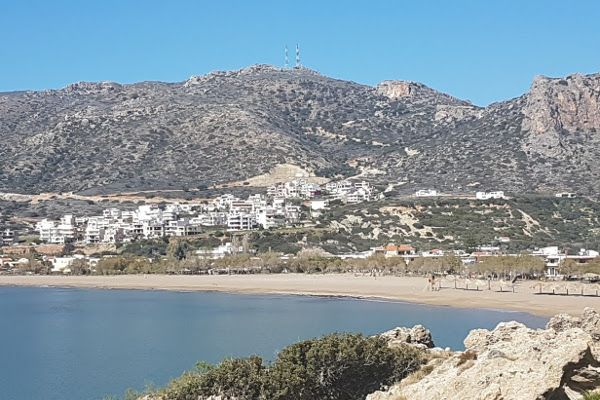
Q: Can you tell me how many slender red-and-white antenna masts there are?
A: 2